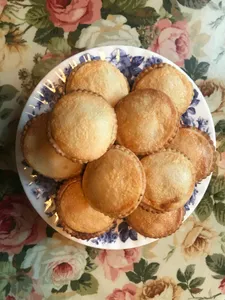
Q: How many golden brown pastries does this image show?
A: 10